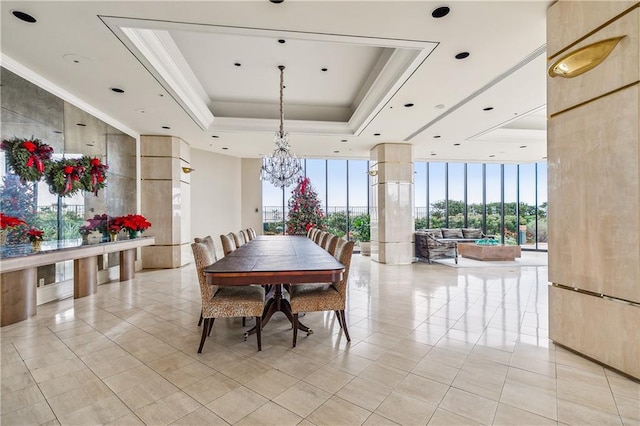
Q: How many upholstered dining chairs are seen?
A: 12